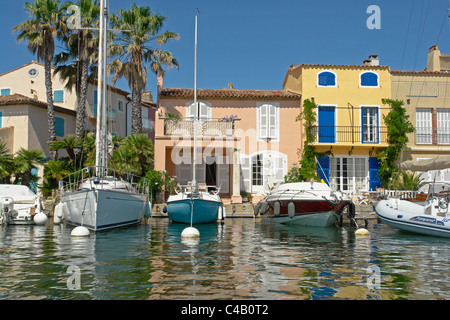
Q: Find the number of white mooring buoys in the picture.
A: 3